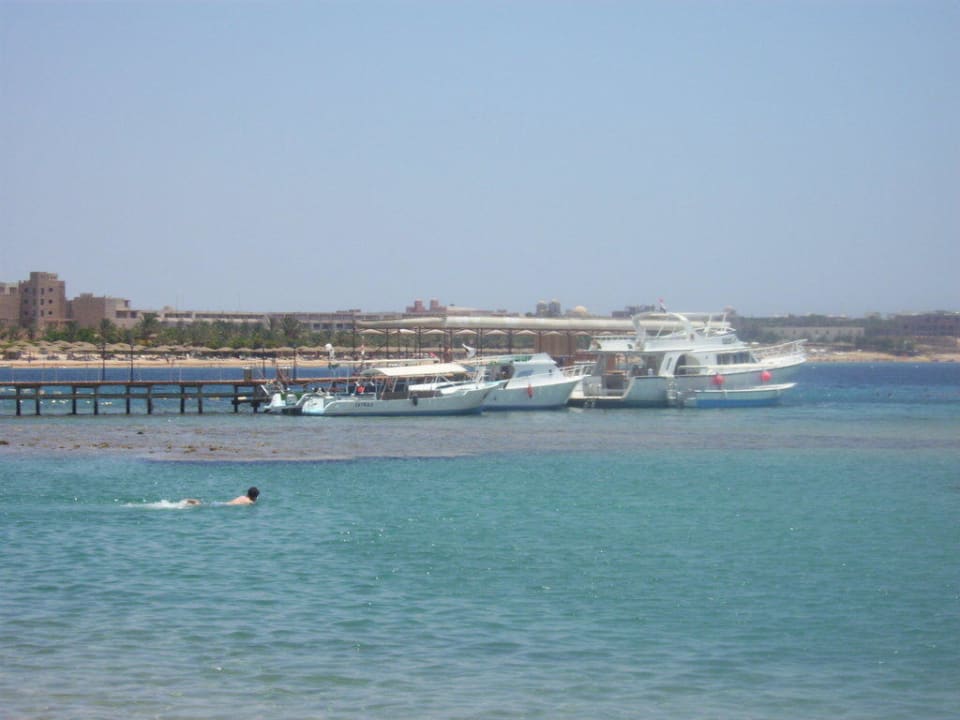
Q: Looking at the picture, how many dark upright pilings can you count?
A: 10